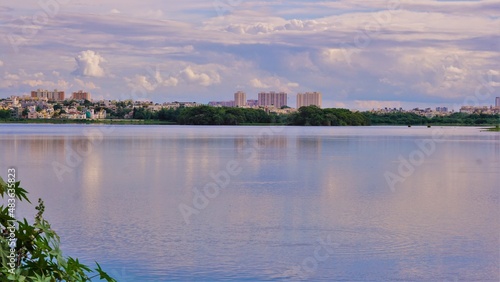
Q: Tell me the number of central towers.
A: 3